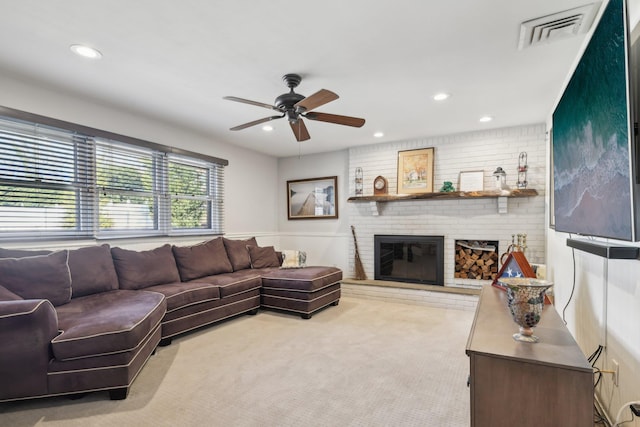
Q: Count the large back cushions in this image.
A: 5